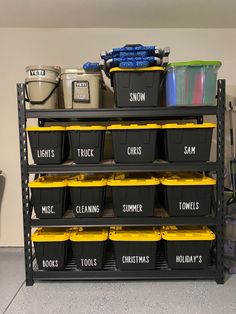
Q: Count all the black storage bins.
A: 13